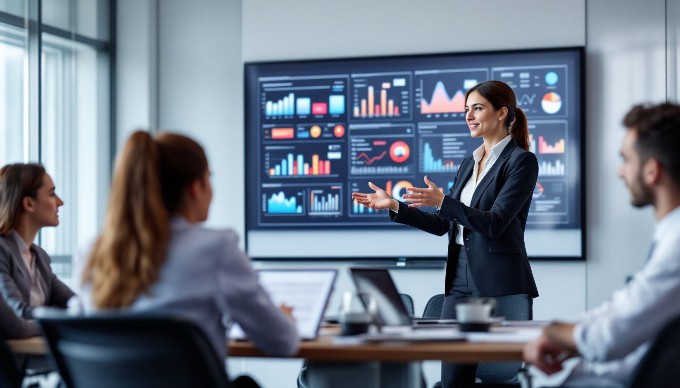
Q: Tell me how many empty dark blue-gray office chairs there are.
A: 2